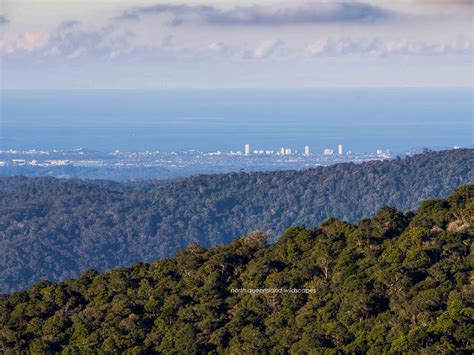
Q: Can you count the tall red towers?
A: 0